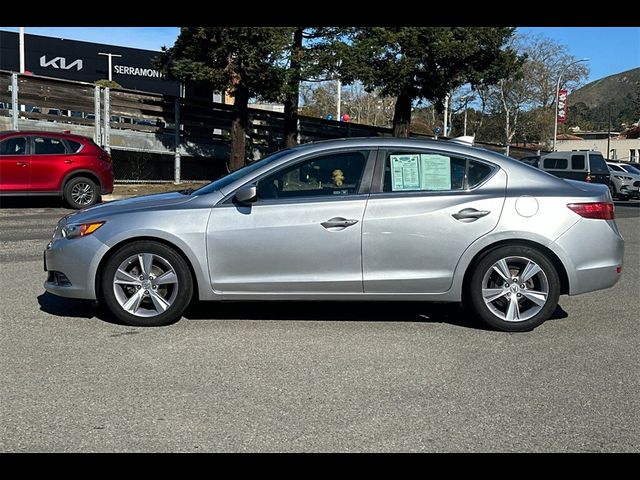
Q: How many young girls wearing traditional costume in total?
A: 0